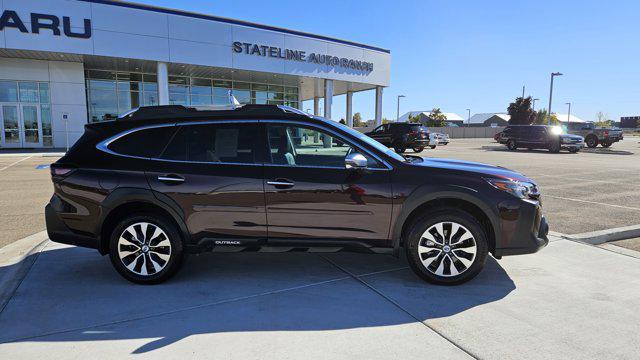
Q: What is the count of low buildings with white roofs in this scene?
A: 3